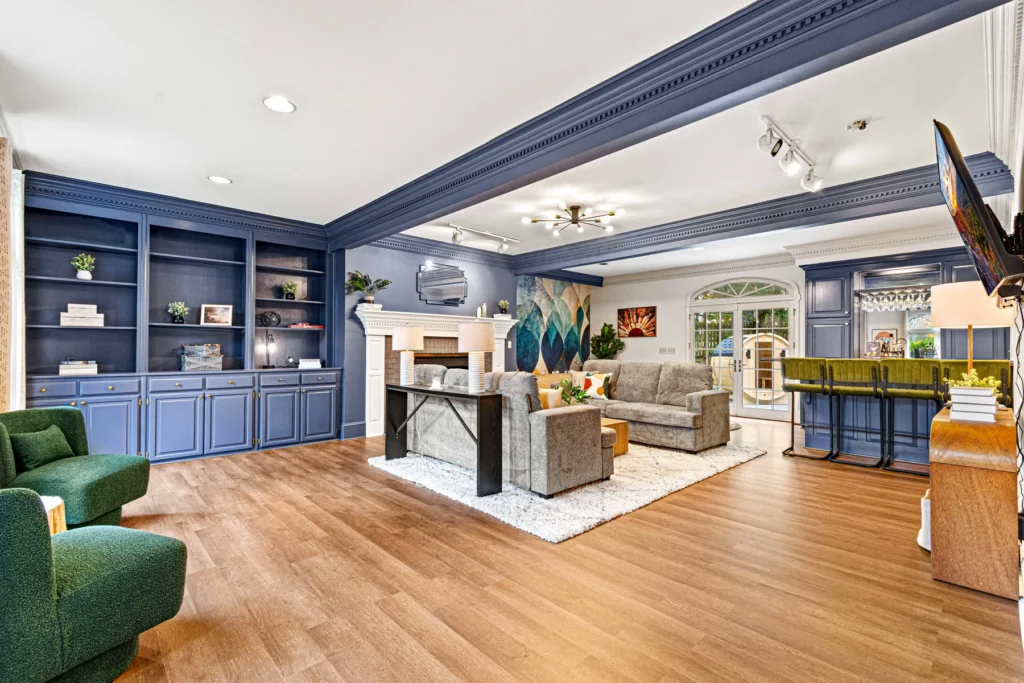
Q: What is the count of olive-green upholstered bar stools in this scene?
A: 4